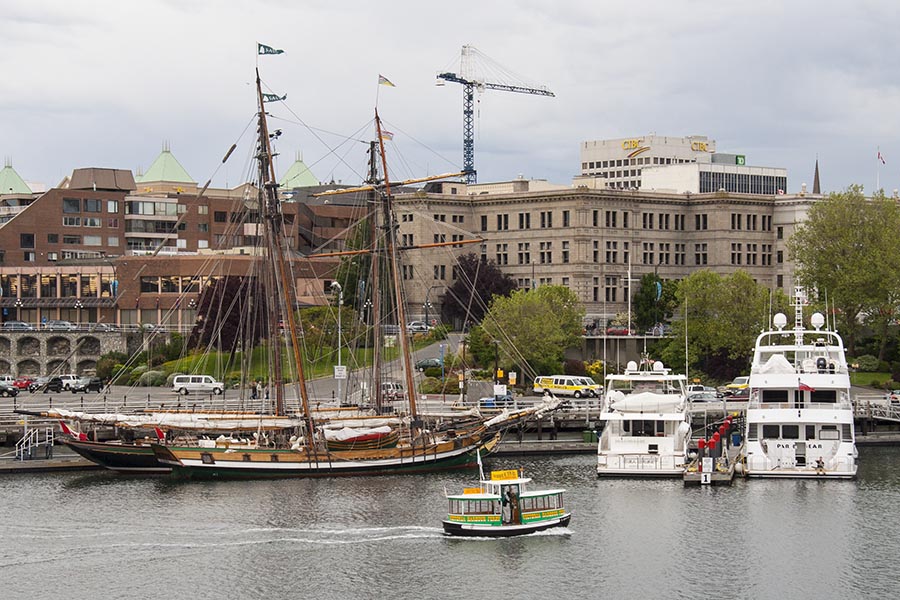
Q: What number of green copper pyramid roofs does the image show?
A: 3